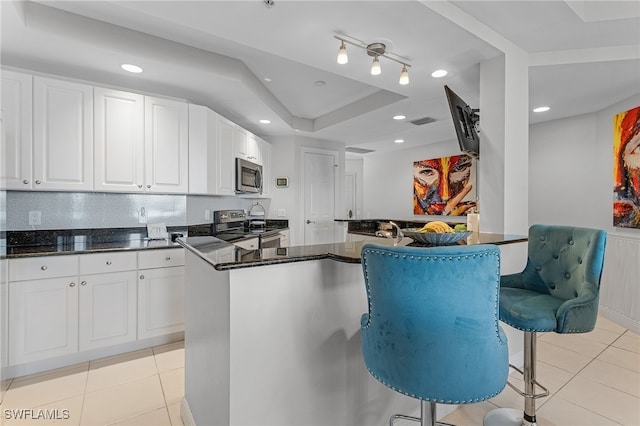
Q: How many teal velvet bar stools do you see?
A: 2